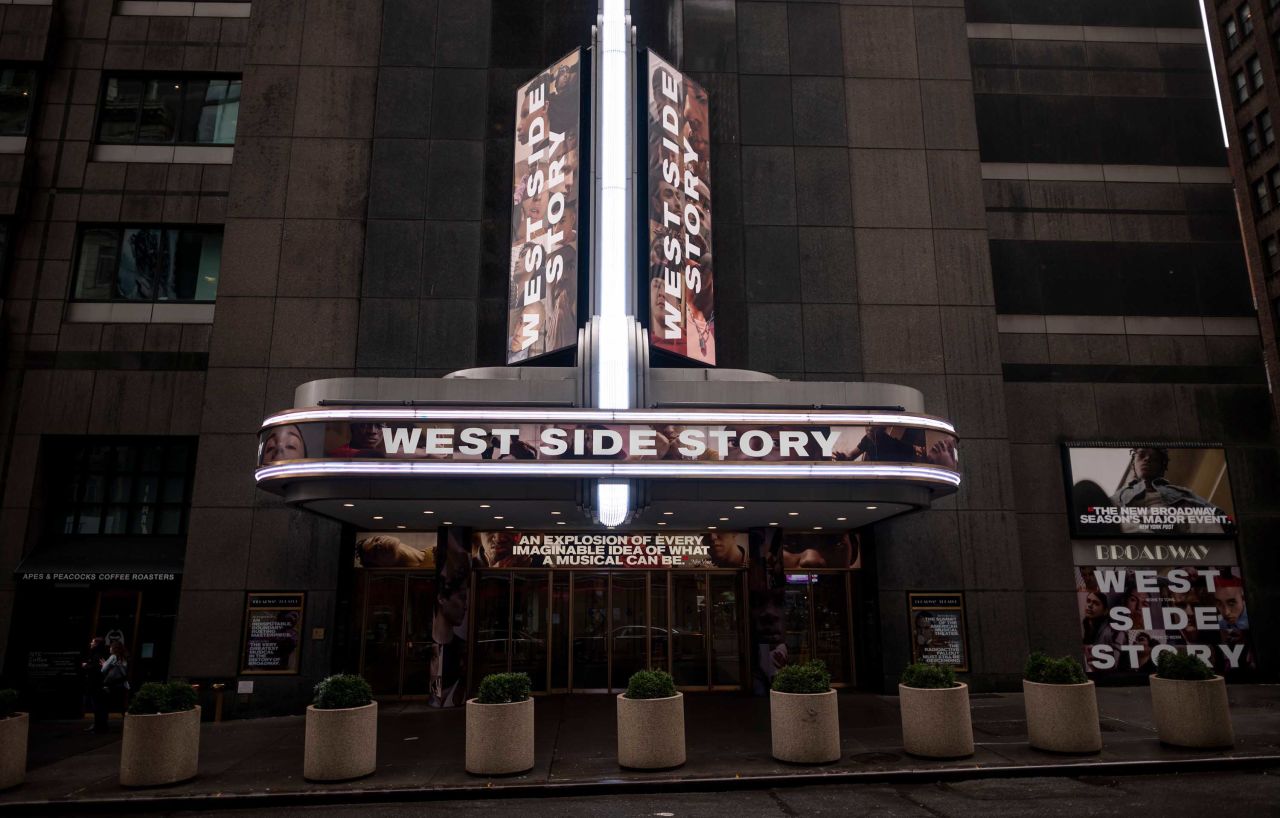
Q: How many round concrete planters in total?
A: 9